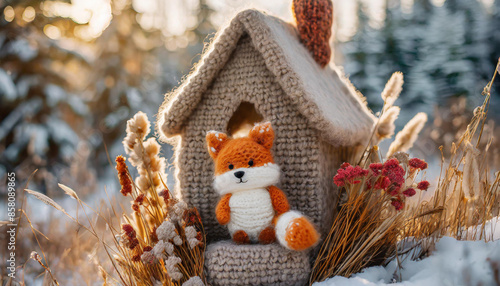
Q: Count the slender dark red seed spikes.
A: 1